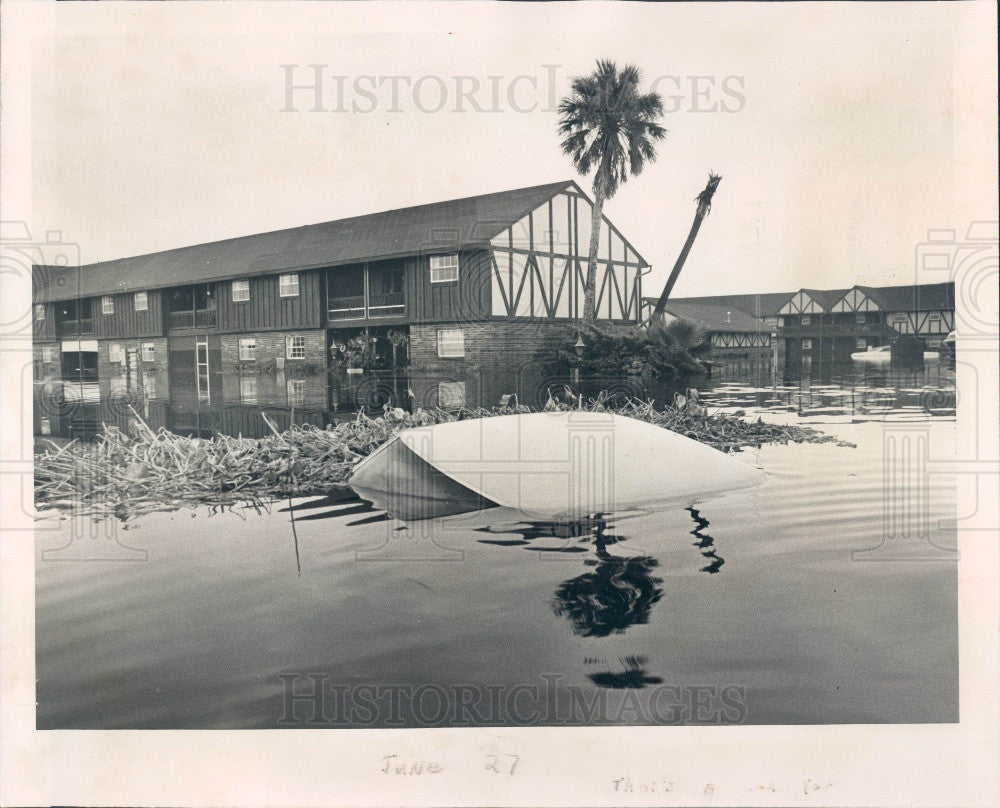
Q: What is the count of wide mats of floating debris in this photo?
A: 1